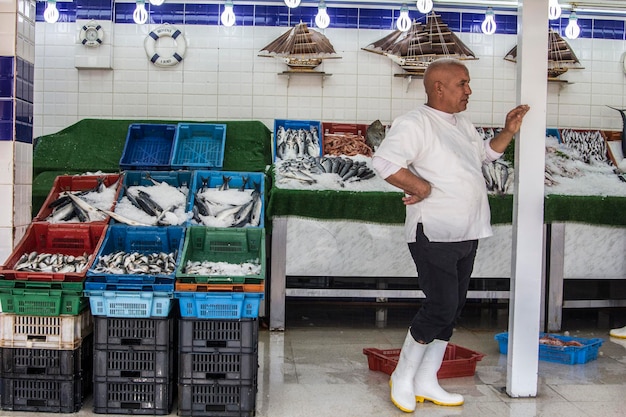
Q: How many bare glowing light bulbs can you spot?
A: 11